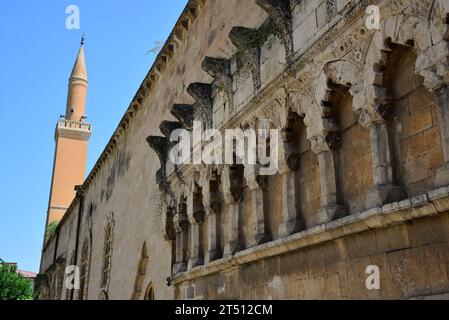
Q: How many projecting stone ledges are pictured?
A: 7